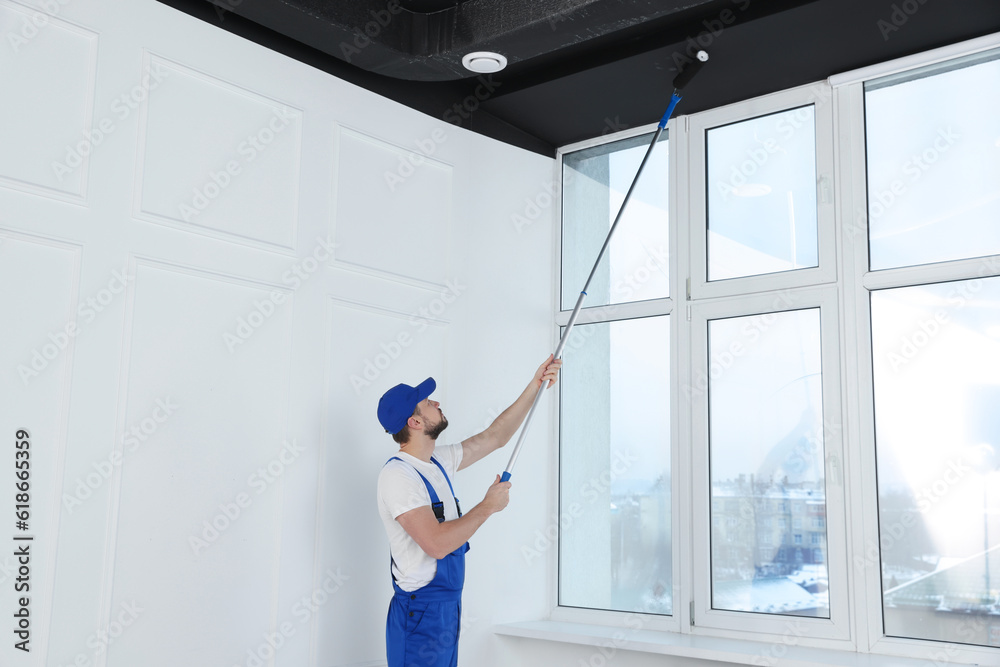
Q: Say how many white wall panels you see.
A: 6